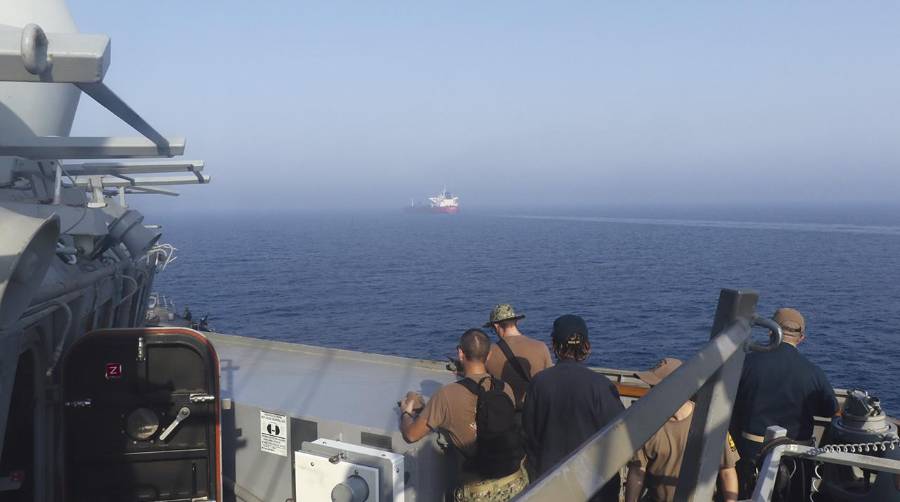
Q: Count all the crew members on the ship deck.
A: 5